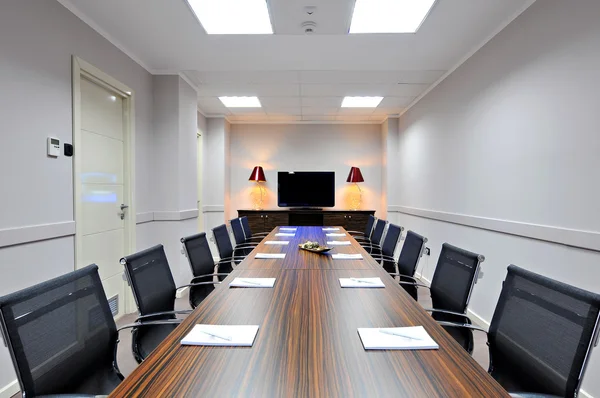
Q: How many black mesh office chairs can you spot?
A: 12